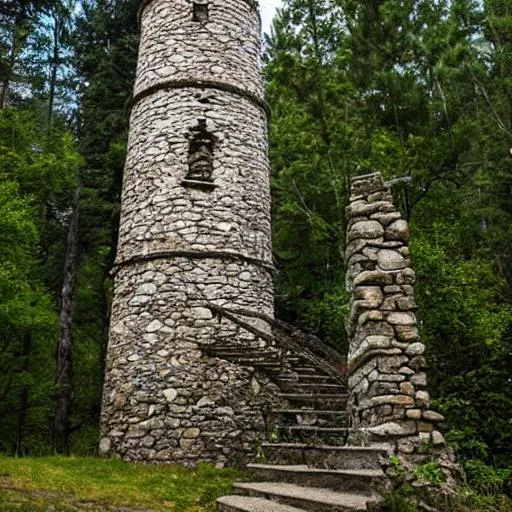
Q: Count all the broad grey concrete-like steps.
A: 4